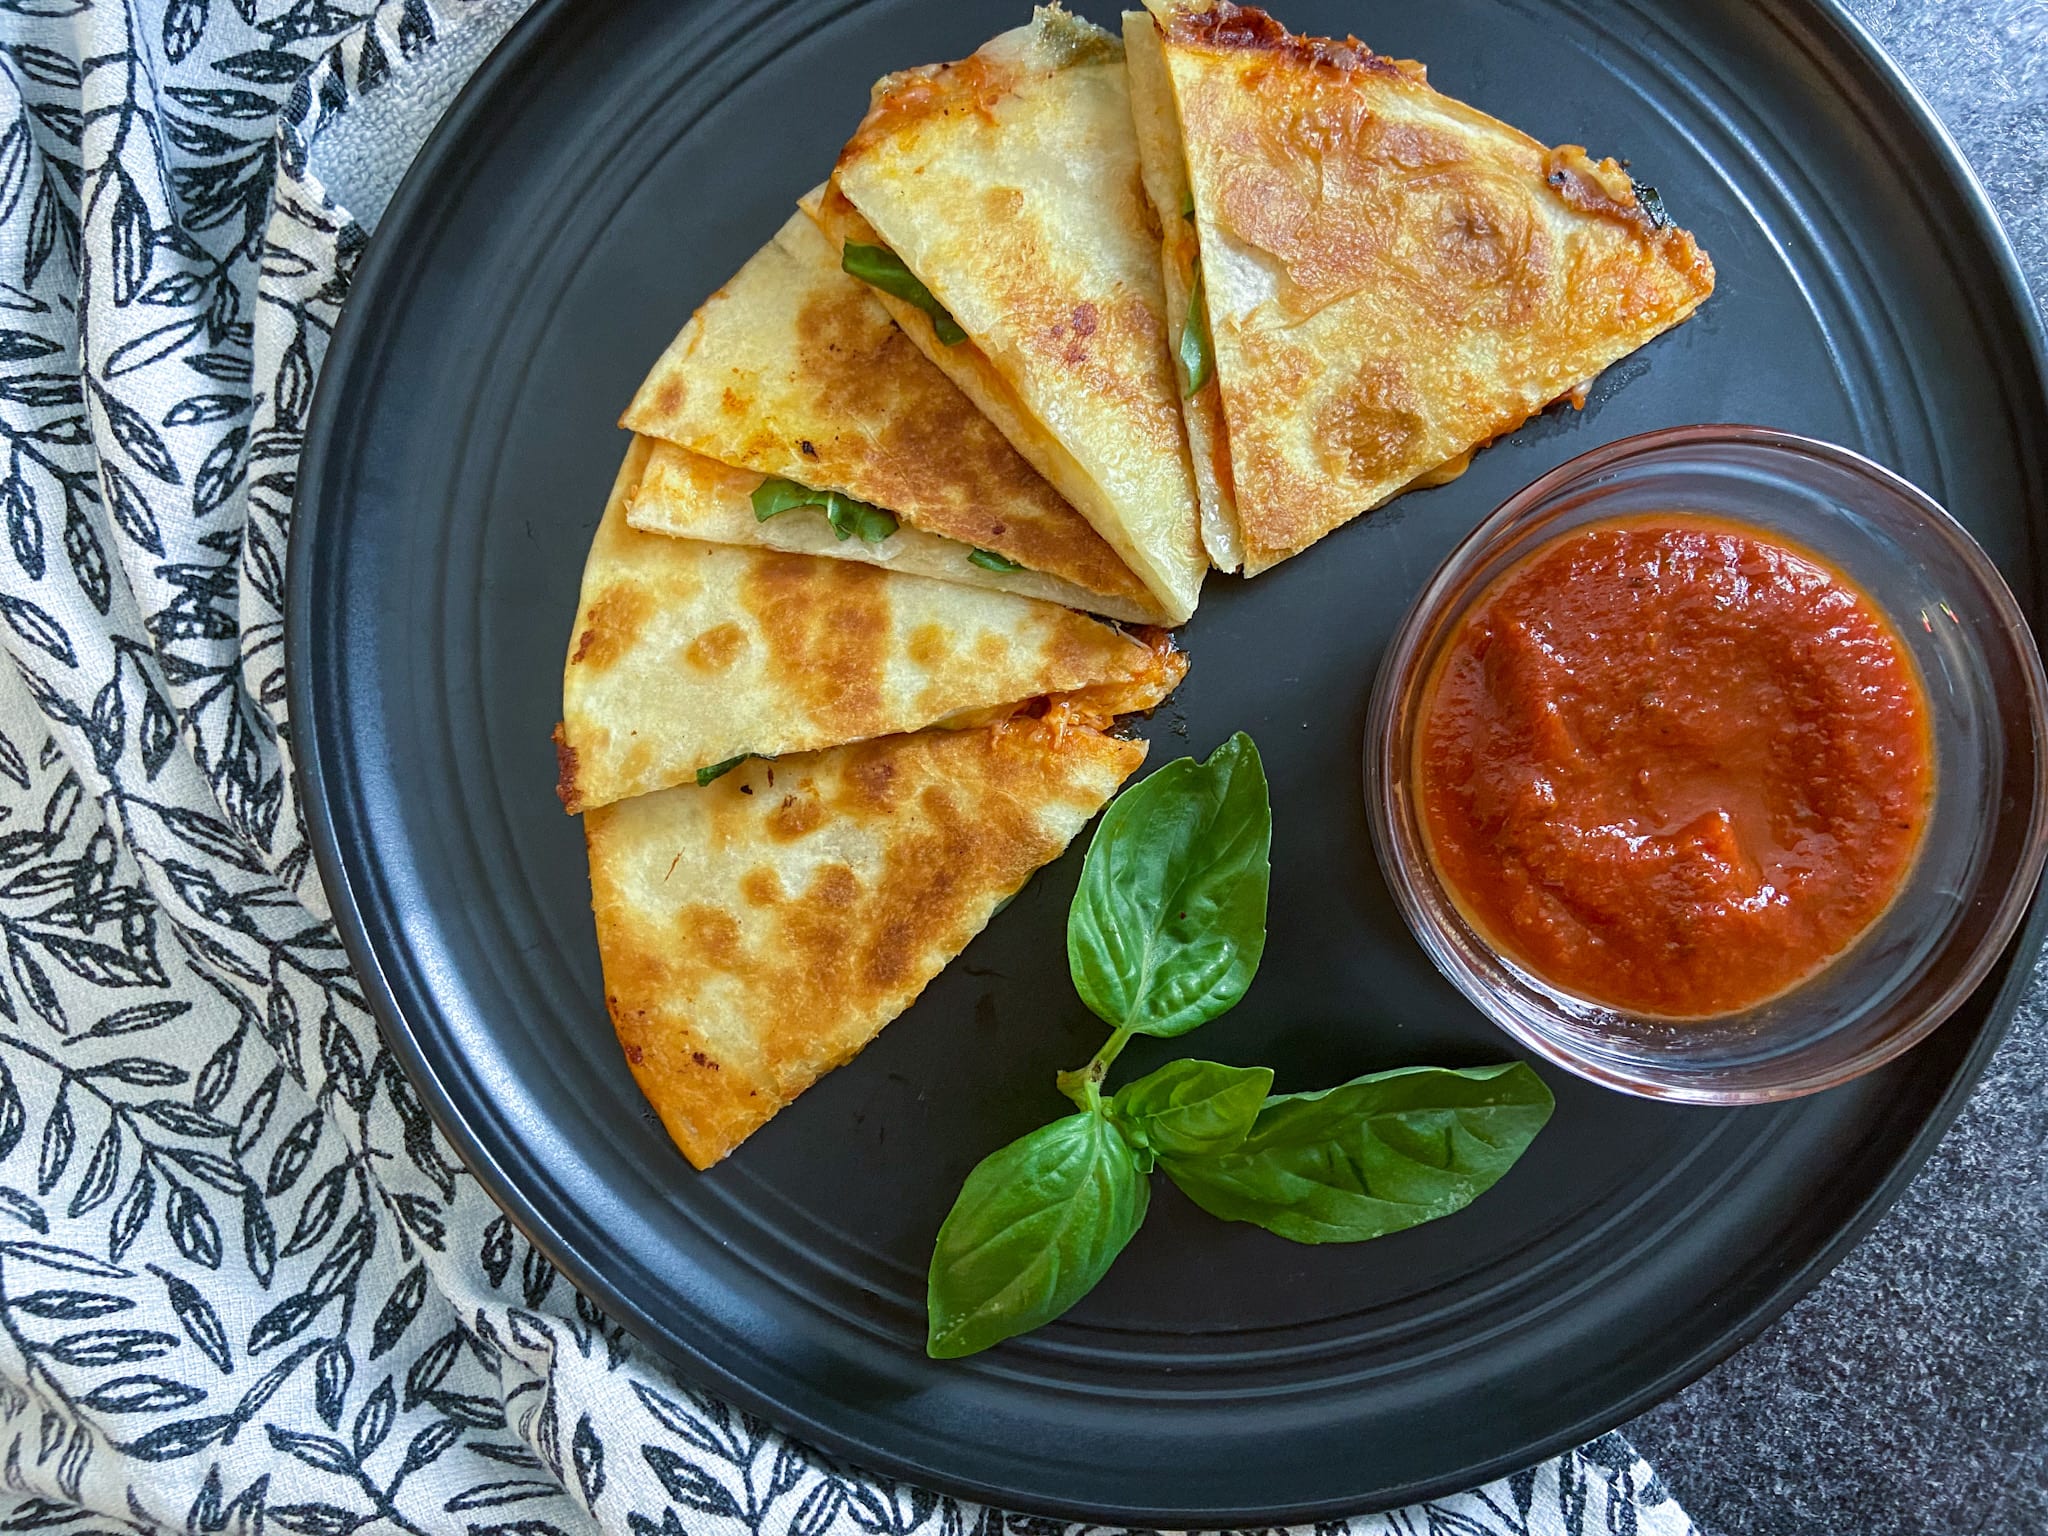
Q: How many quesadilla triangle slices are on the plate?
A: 5